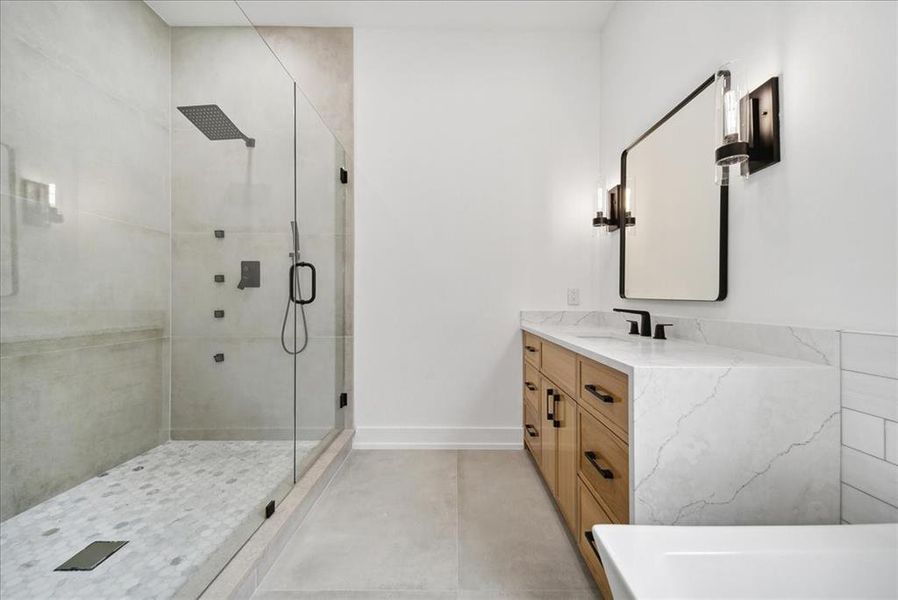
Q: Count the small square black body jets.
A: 4